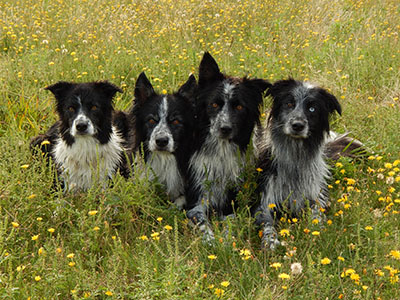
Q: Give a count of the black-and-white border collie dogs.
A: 4